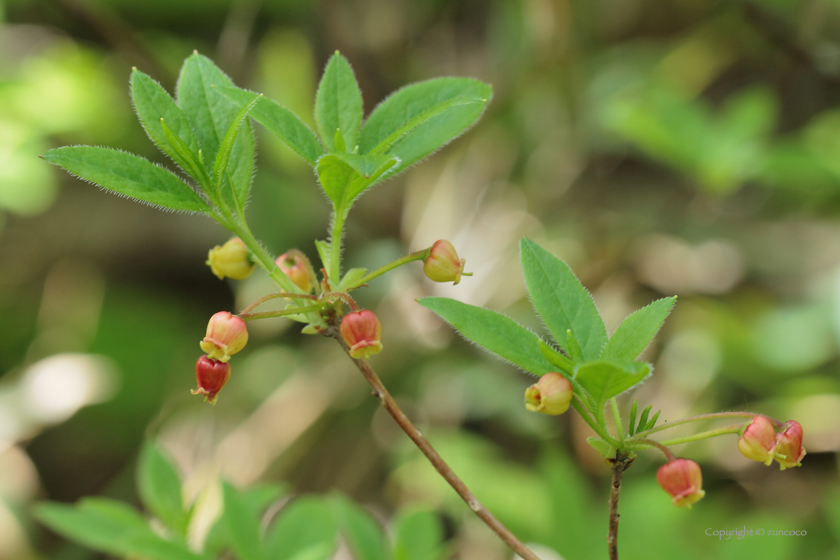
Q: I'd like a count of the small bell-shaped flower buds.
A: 10